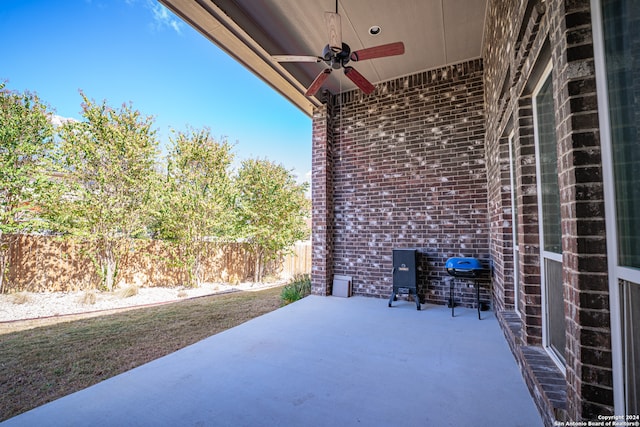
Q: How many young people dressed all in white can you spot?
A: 0